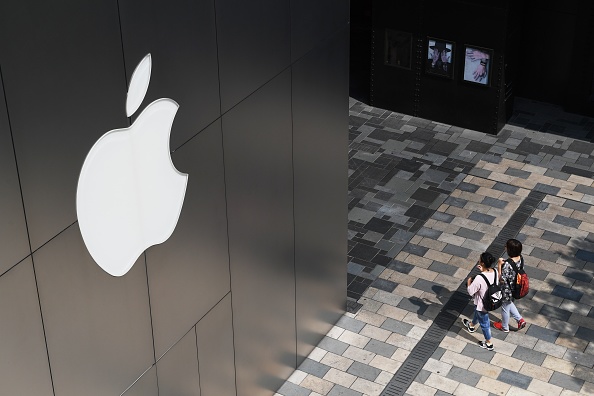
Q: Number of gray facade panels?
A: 13